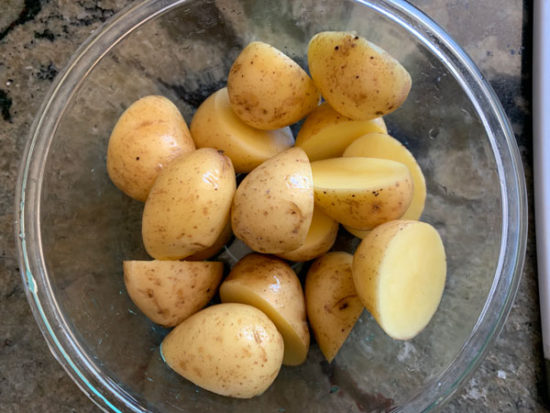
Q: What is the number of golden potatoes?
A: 15